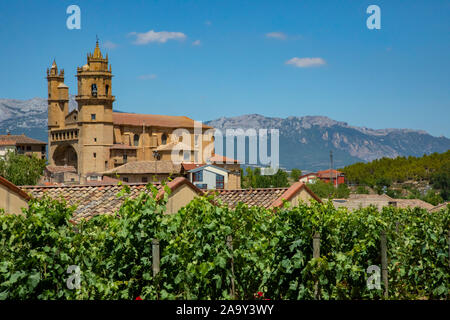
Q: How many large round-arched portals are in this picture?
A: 1